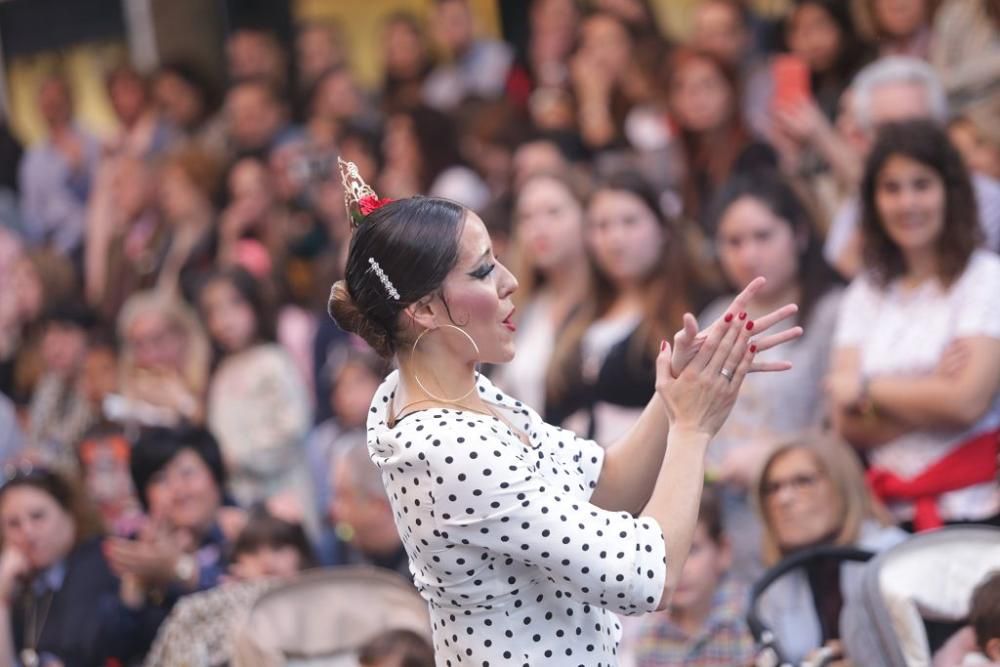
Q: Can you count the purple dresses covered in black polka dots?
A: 0